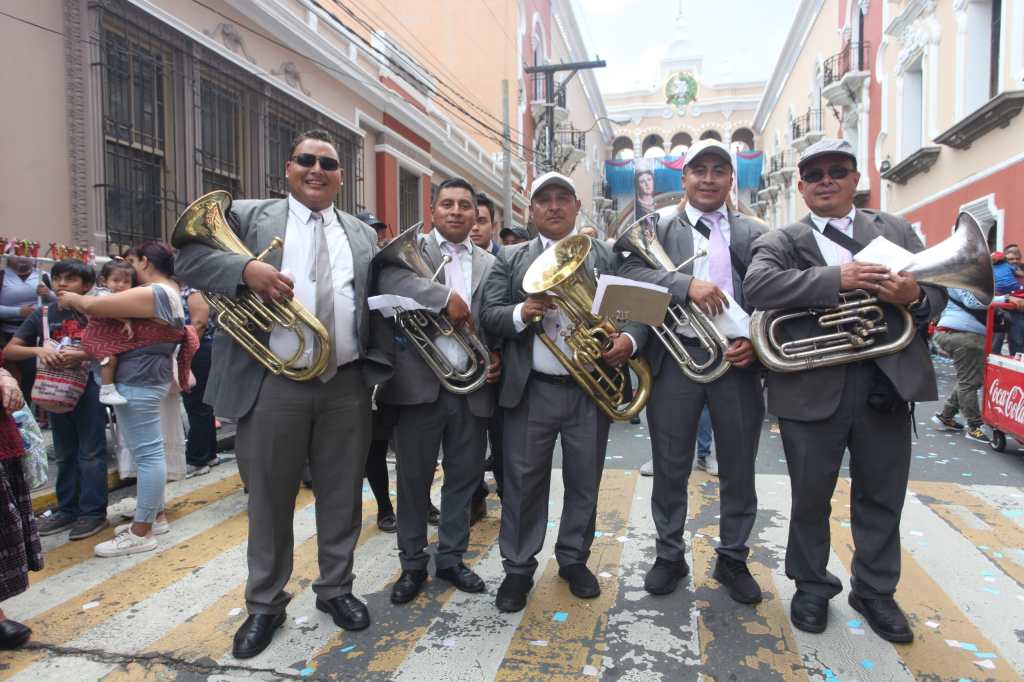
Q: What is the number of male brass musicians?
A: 5